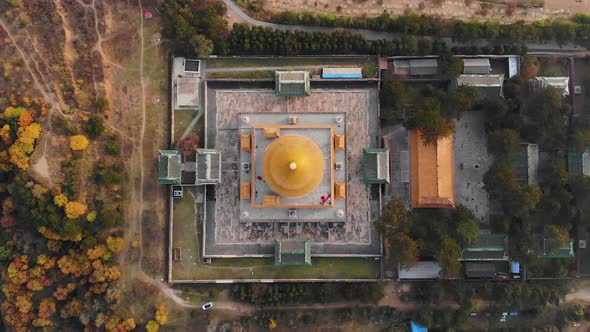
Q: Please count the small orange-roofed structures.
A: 6